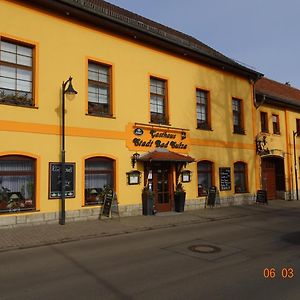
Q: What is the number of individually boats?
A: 0